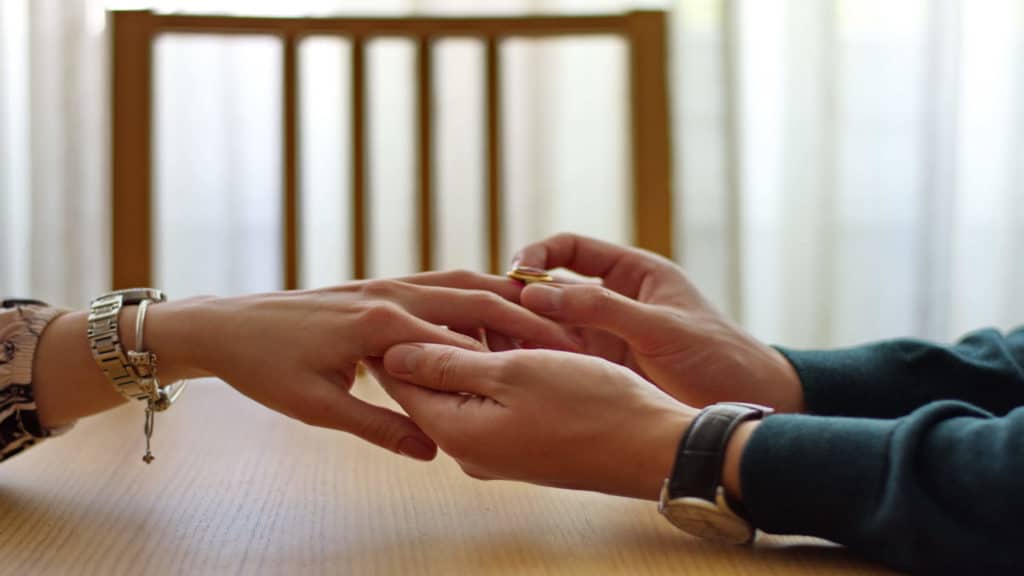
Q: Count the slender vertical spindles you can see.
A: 4